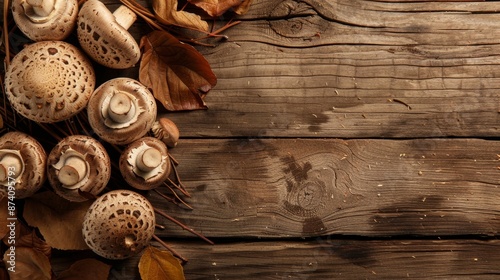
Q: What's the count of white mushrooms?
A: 8